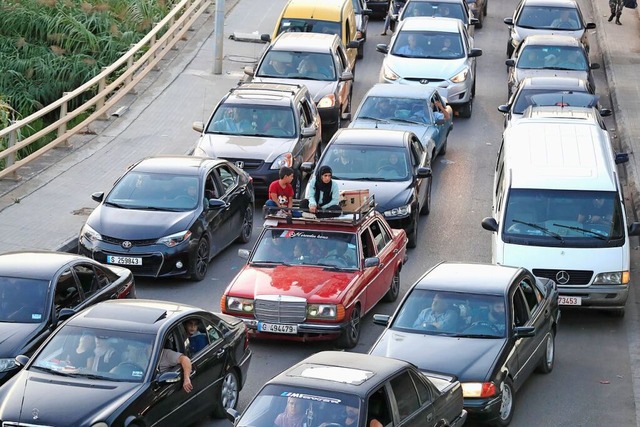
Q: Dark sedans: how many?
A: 6